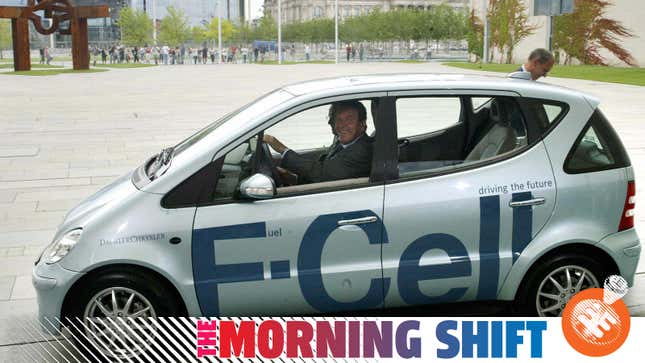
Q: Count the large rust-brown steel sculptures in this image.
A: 1